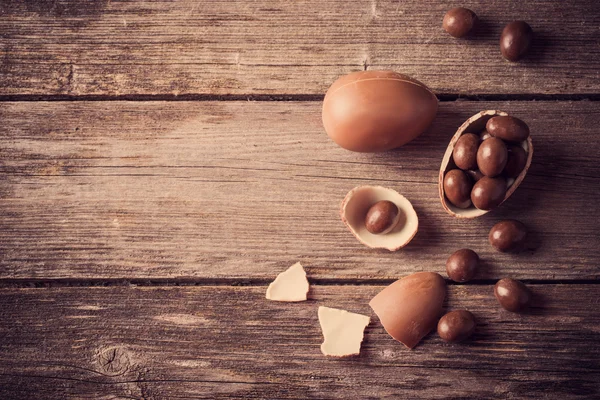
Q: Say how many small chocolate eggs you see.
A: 15